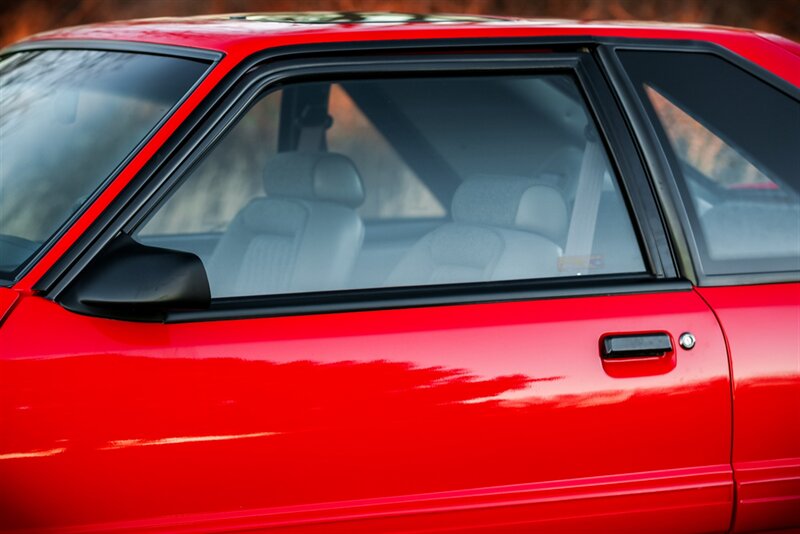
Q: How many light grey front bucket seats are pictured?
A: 2